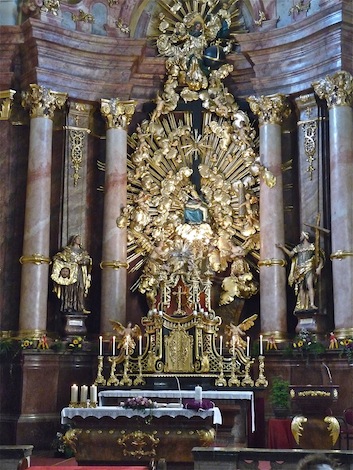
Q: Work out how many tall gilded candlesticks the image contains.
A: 8